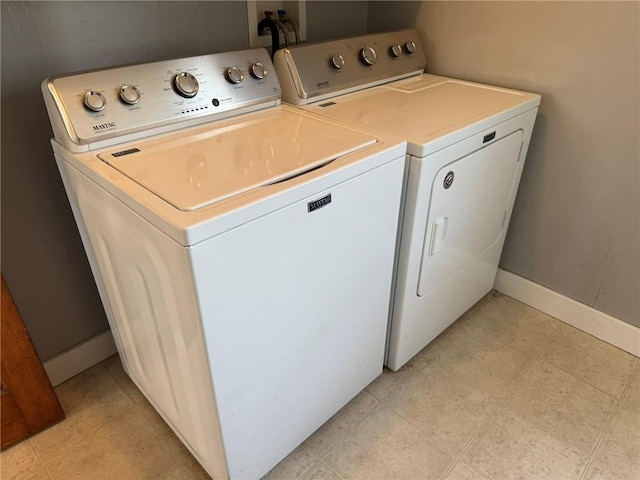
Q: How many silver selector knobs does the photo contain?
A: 9